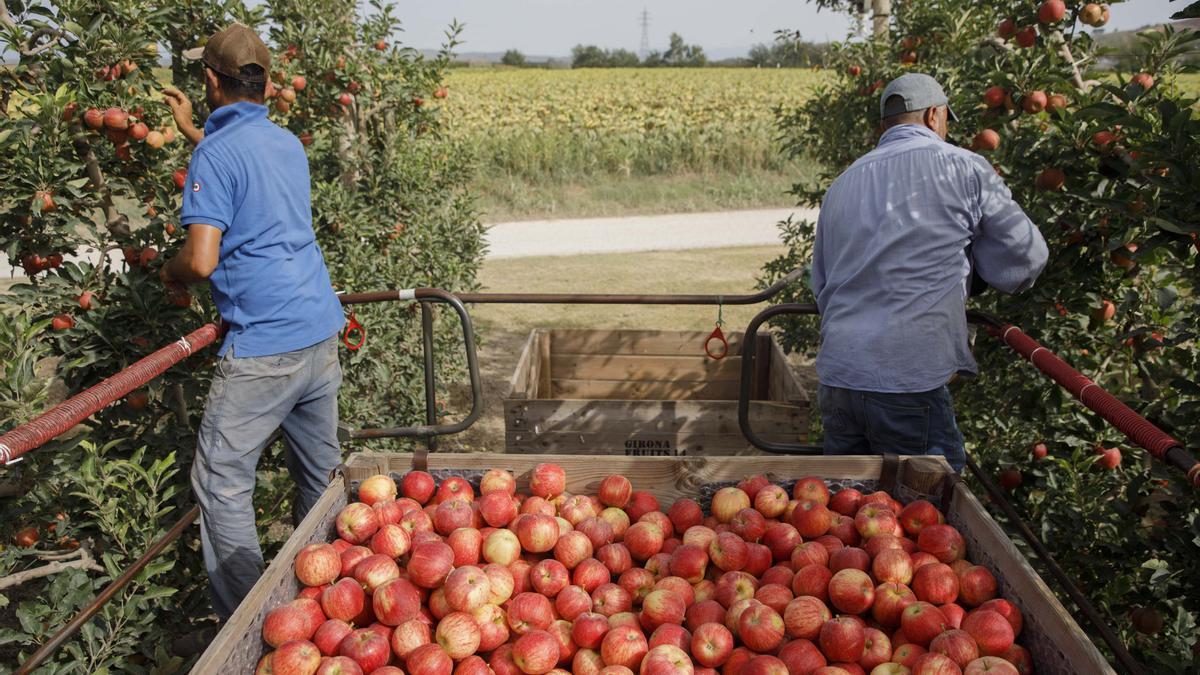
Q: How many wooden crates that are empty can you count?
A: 1